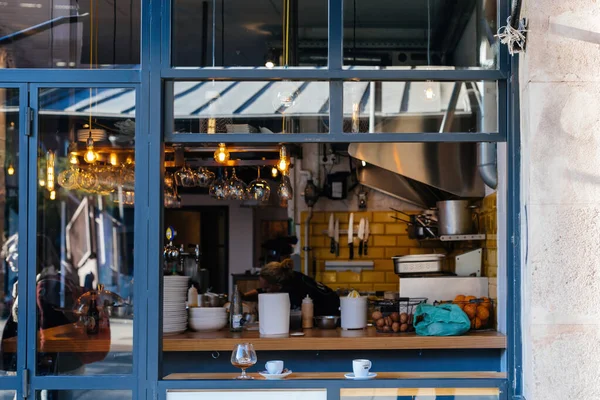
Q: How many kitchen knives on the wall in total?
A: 5